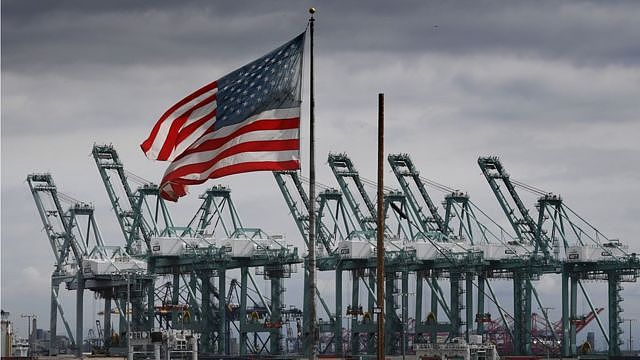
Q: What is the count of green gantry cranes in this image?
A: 7